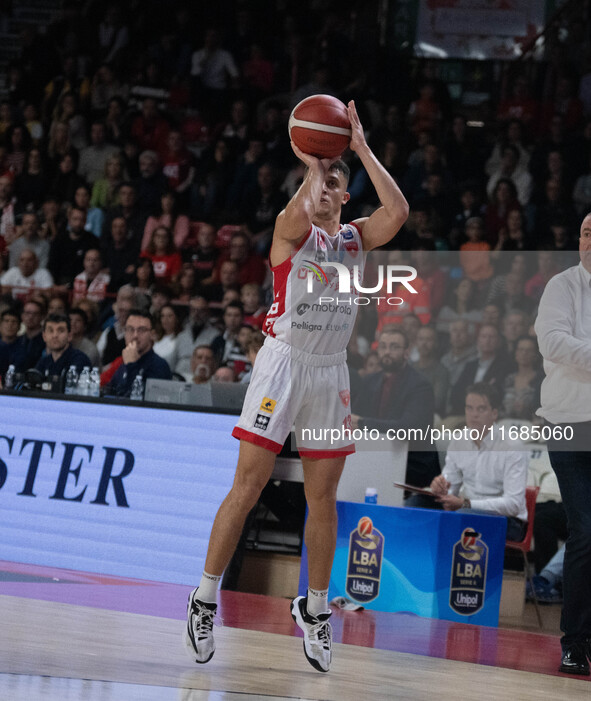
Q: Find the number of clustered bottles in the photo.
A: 3